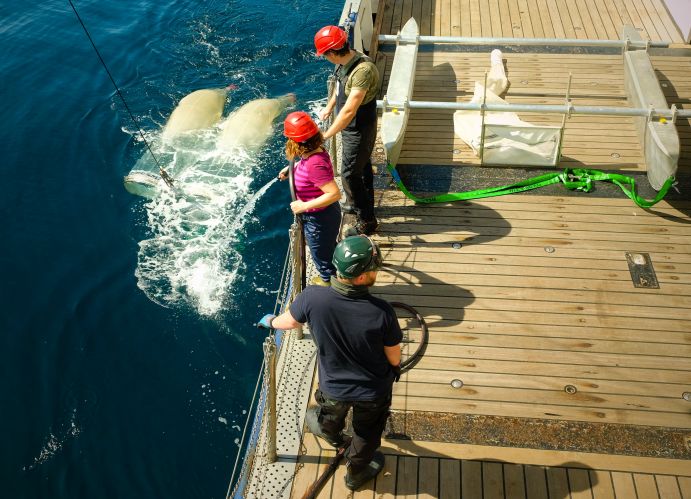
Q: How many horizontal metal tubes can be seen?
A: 2